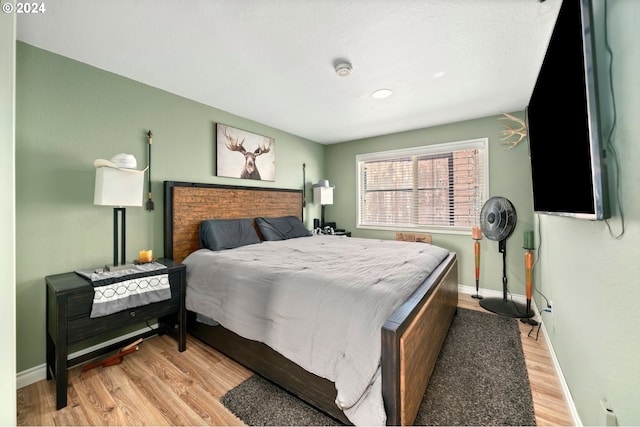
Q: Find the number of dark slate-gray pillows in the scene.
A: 2